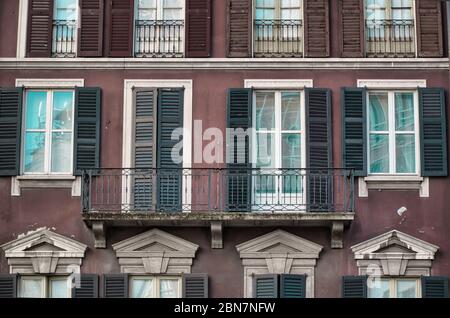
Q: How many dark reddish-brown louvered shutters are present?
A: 8